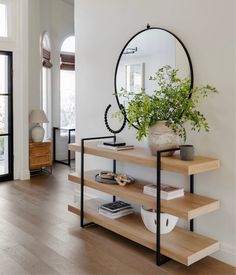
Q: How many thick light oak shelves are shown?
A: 3